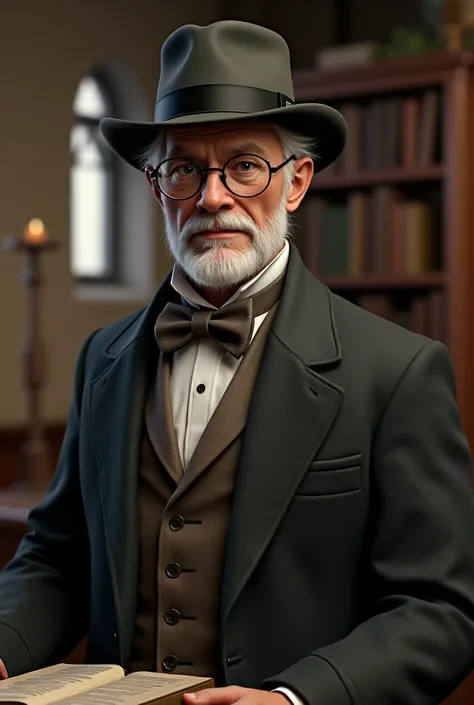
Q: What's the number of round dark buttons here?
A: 5